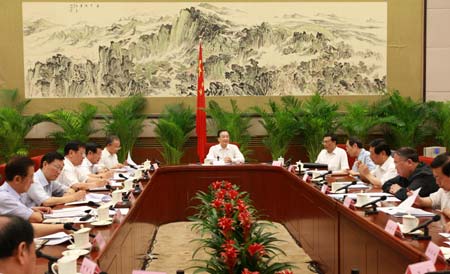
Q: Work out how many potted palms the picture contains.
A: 10